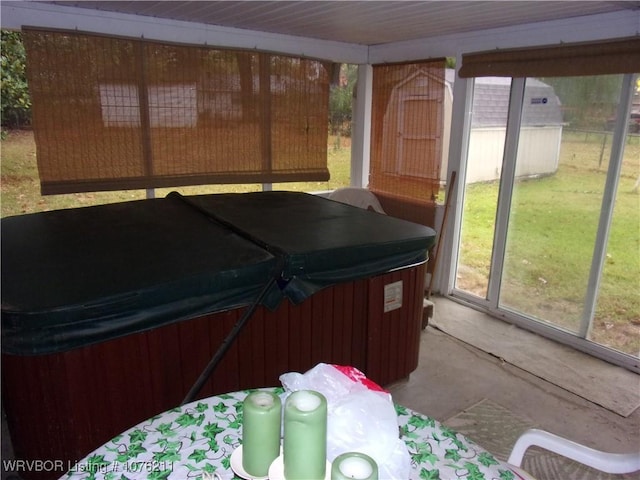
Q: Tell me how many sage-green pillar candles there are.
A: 3